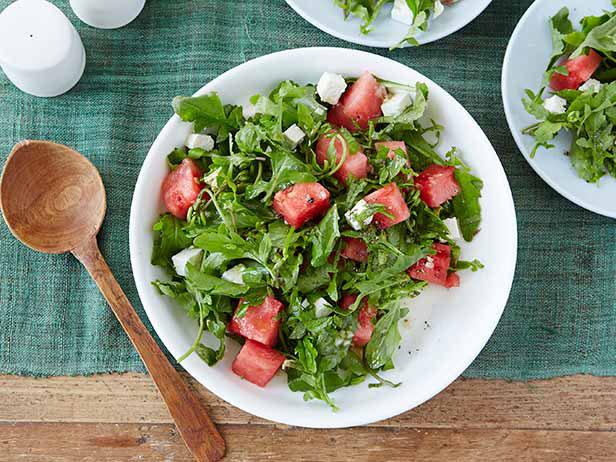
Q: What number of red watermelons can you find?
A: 13